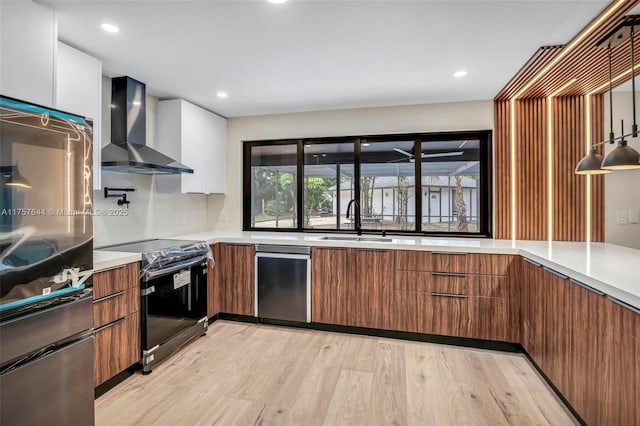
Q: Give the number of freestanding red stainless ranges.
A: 0